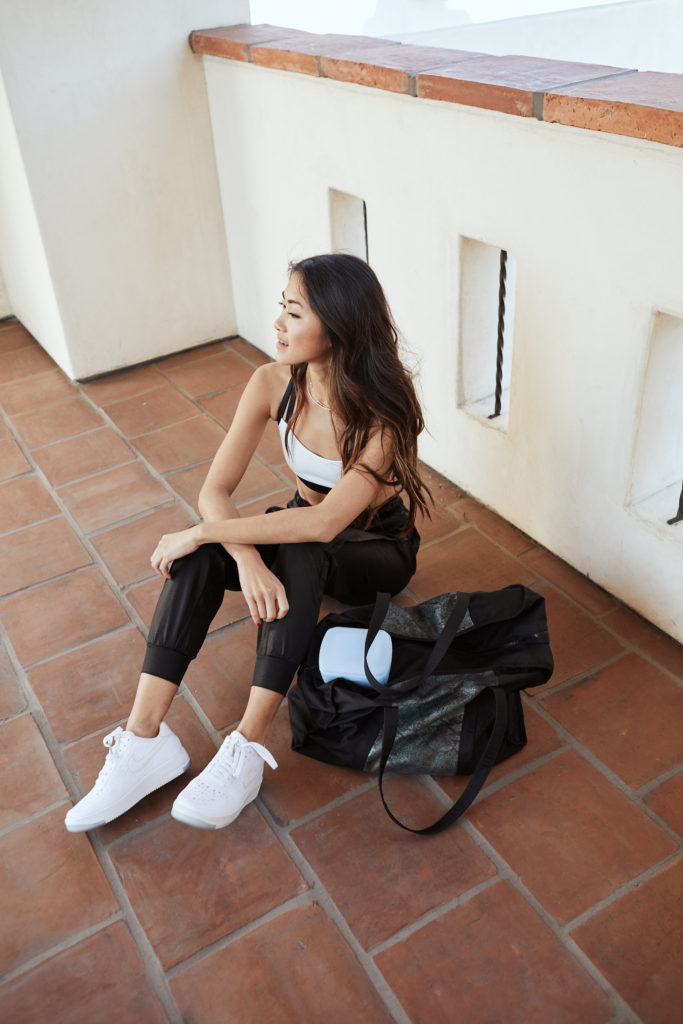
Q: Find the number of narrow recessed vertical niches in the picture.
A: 3